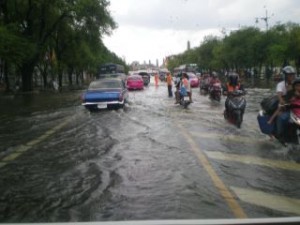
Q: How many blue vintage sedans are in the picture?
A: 1